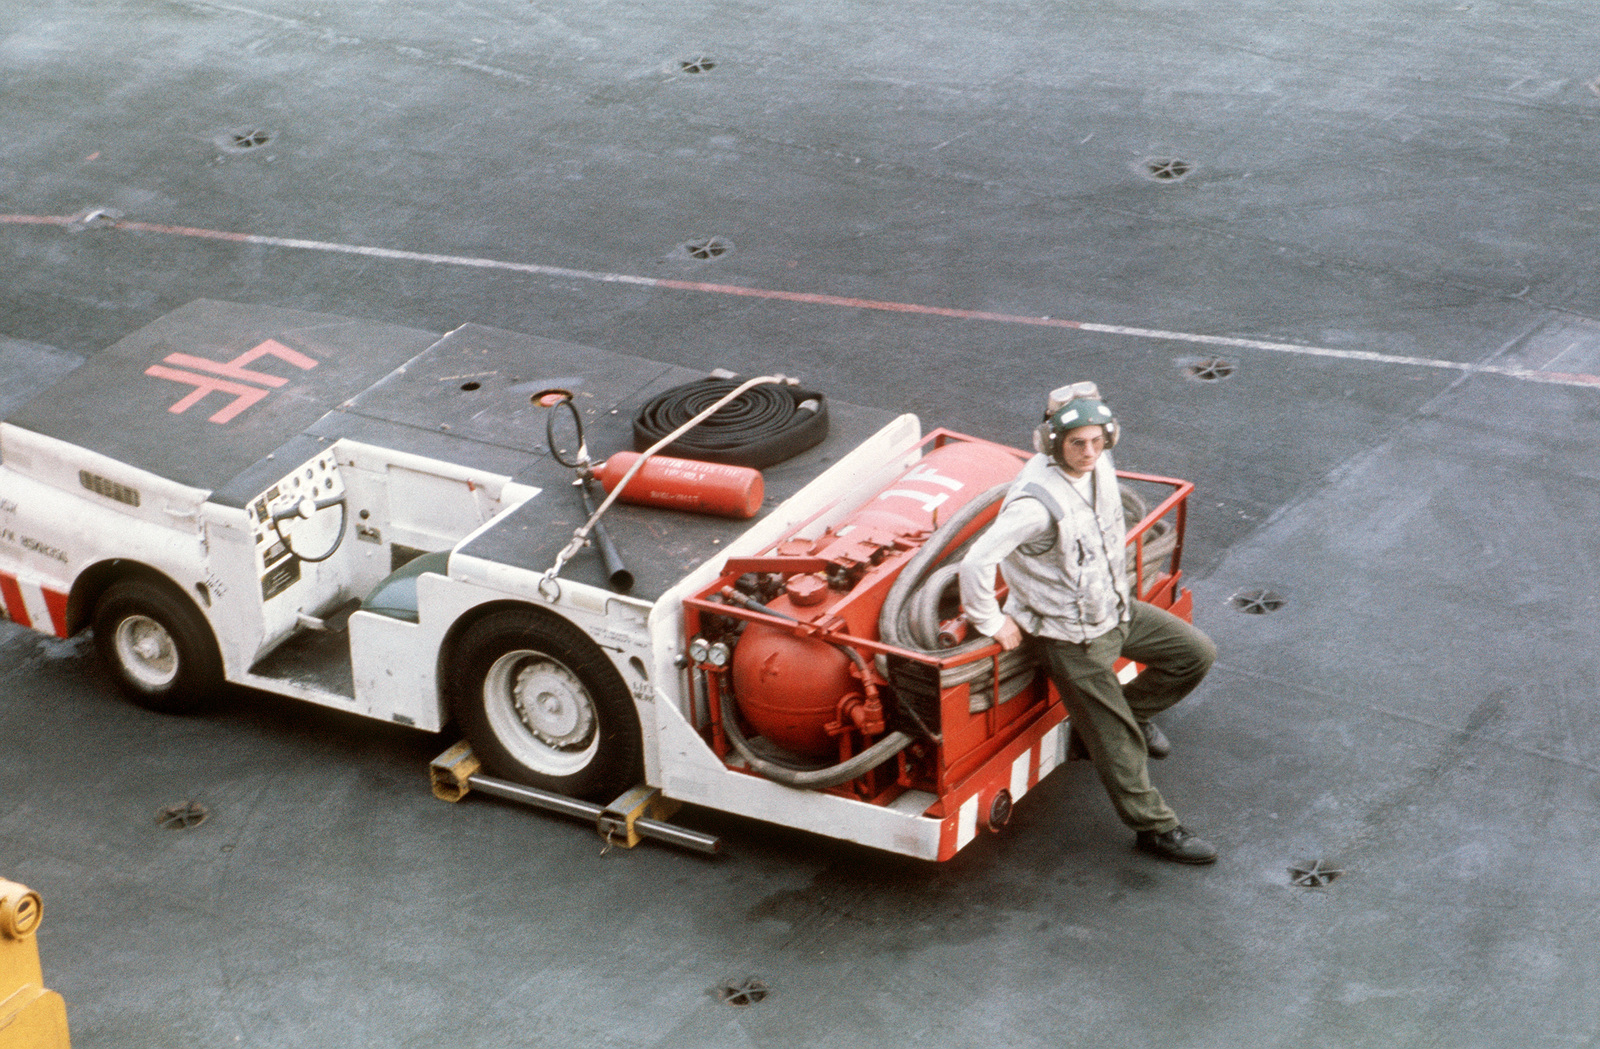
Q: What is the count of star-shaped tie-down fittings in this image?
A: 9